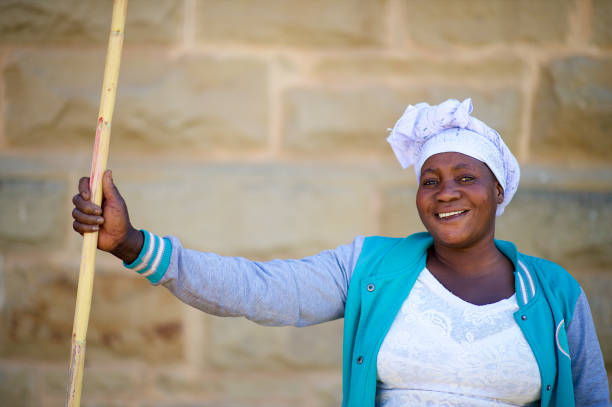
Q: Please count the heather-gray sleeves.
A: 2